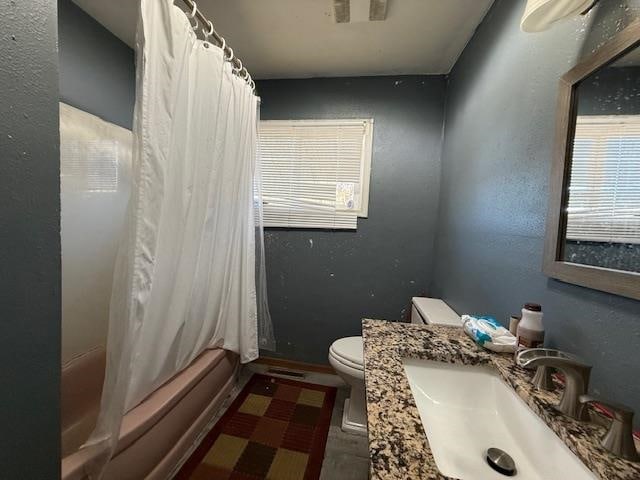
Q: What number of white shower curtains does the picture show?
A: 1